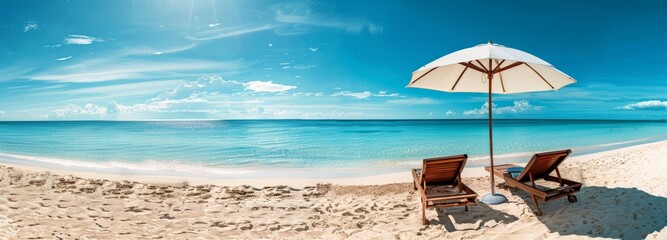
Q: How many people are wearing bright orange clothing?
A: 0